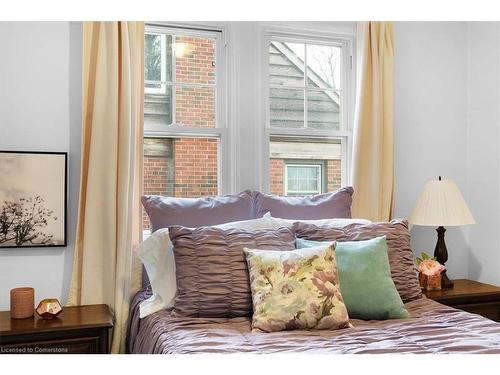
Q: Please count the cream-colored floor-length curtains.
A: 2